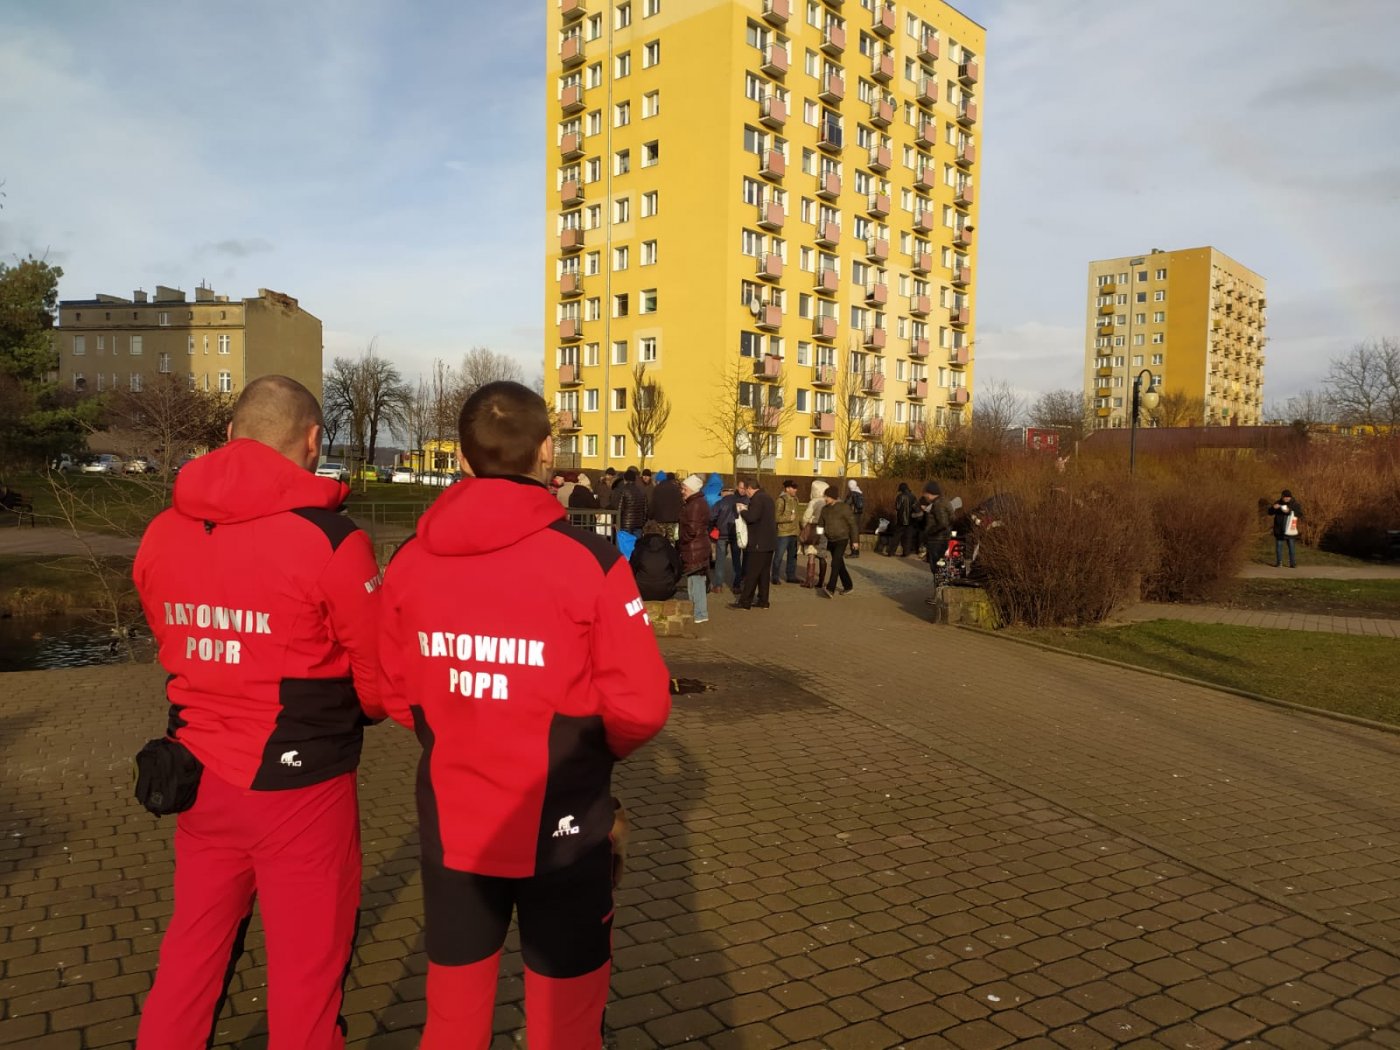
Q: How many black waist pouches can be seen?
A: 1